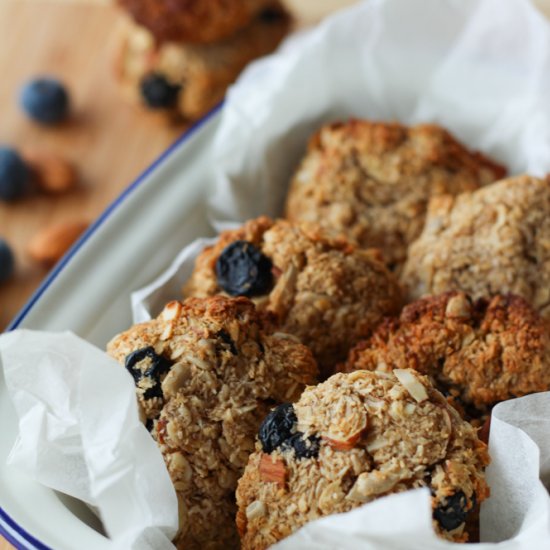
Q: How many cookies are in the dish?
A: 6